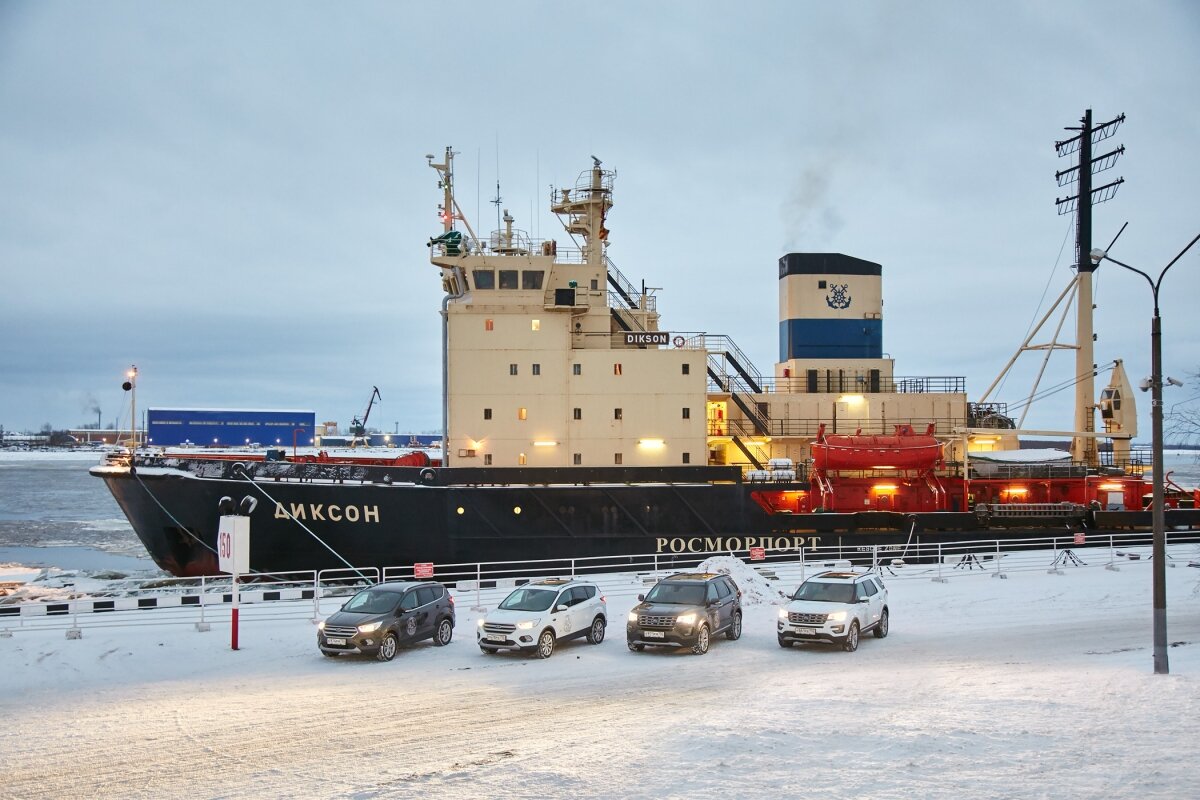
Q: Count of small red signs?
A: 3